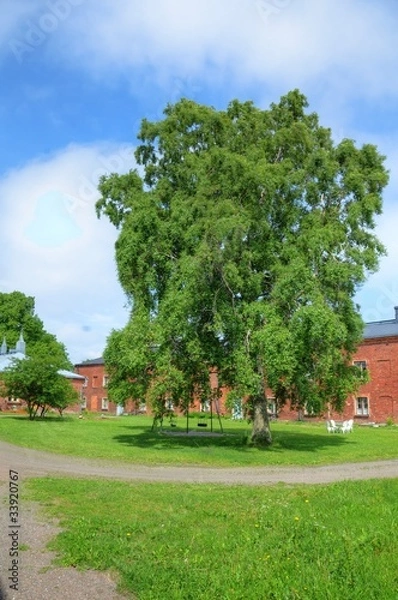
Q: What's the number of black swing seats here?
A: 2